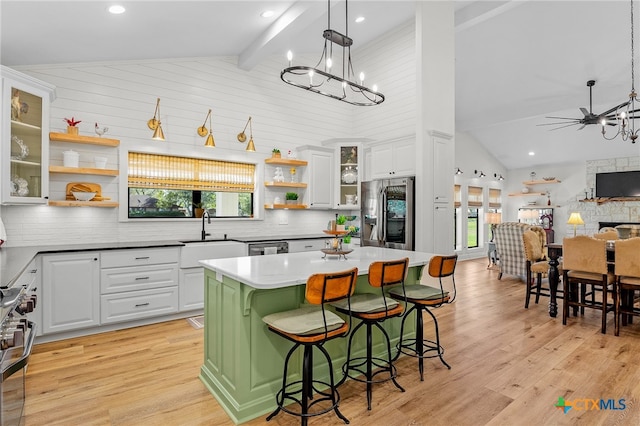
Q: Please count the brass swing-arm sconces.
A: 3